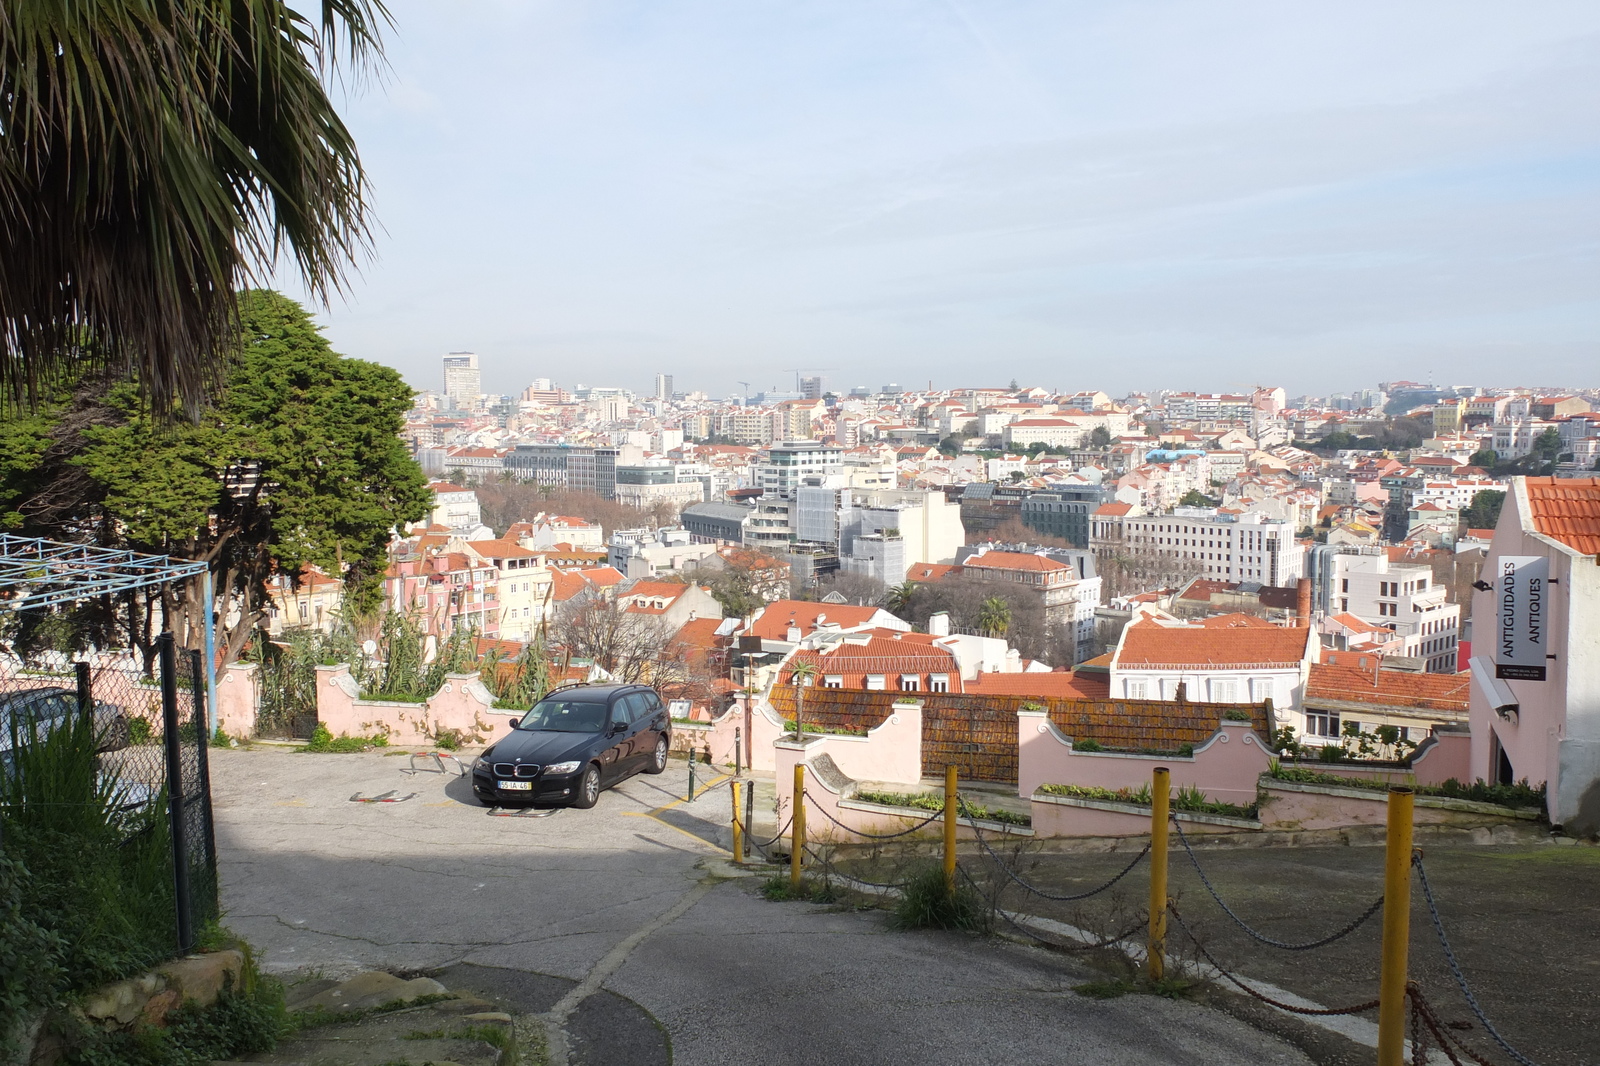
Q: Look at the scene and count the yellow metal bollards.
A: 5